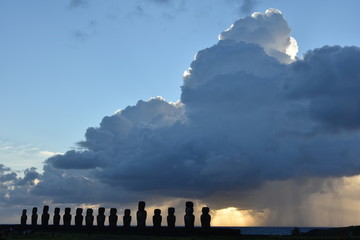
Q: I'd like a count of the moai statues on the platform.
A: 15